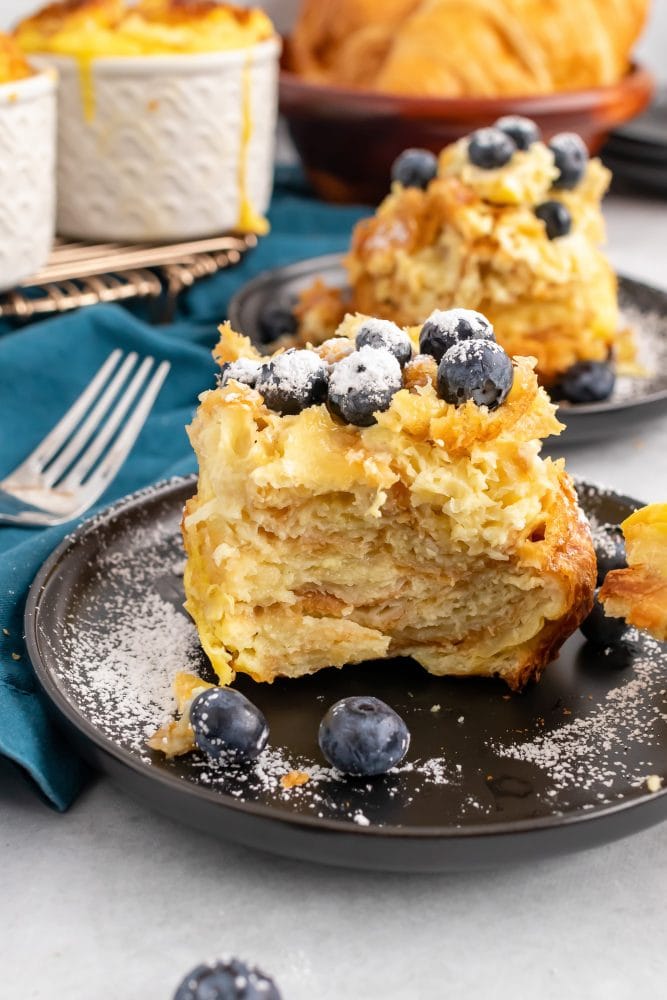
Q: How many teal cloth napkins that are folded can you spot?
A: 1